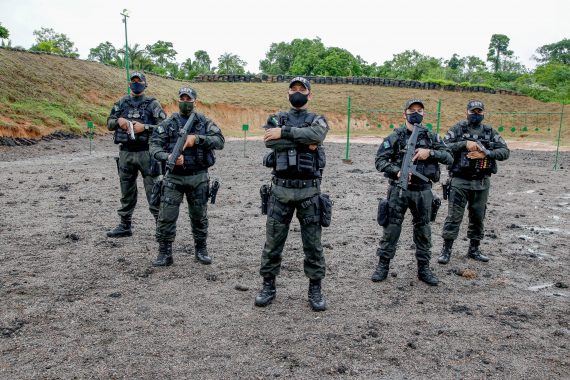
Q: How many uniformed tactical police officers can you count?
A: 5